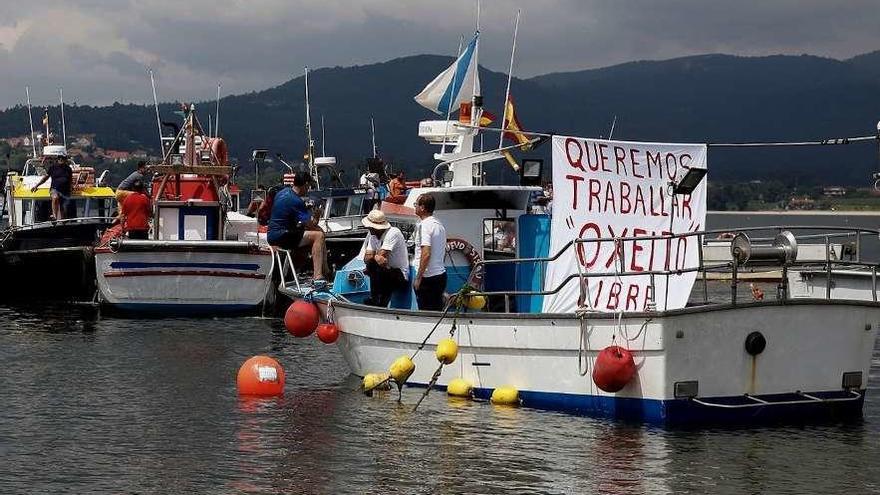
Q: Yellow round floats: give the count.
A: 6